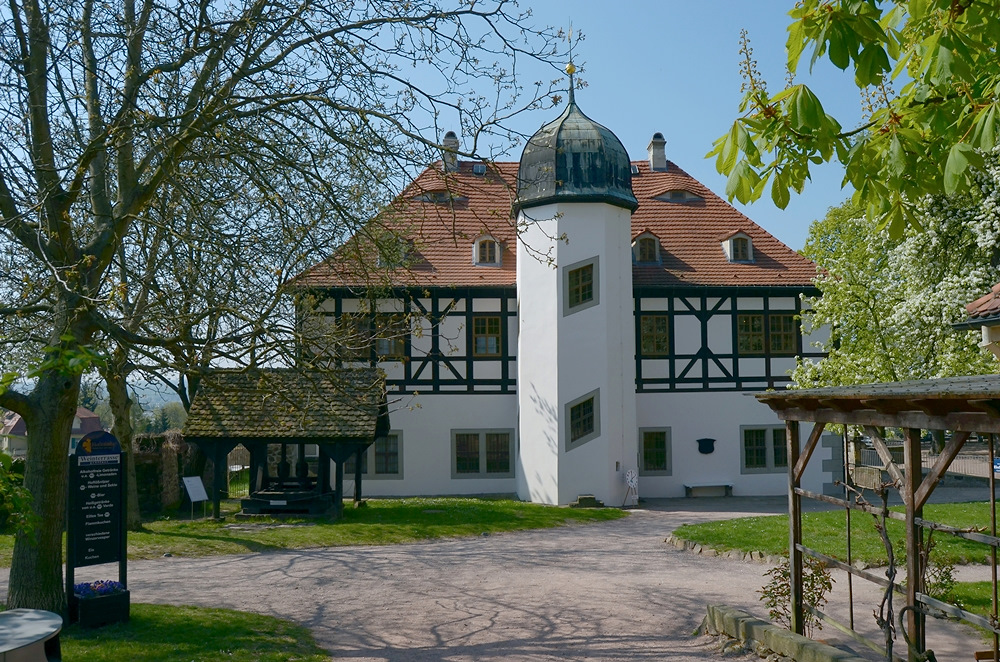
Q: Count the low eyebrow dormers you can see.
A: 2